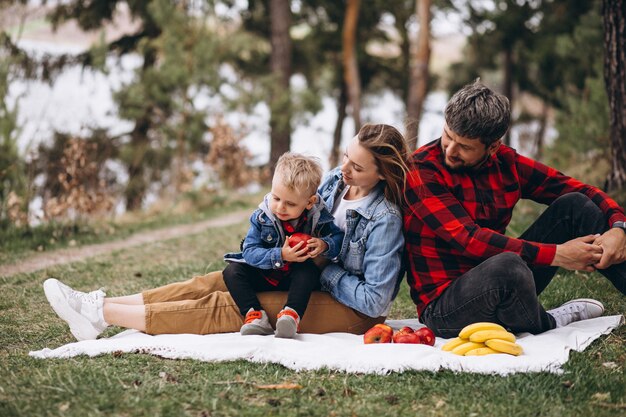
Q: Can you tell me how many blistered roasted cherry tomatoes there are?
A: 0